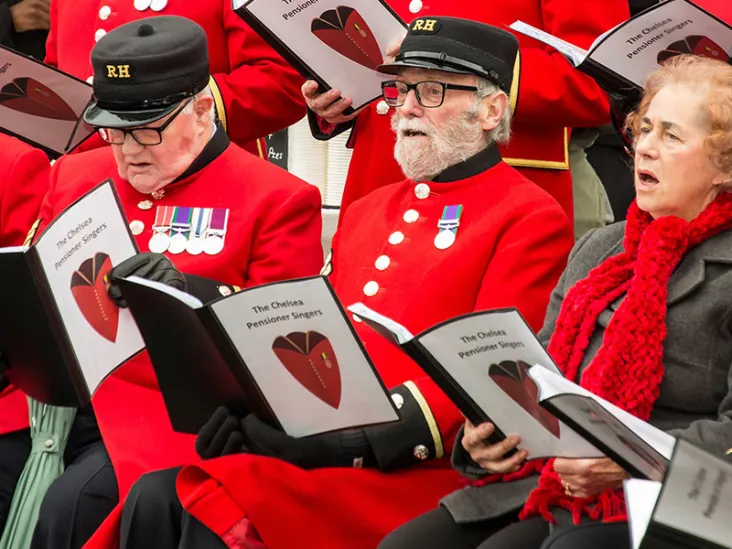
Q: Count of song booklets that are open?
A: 8